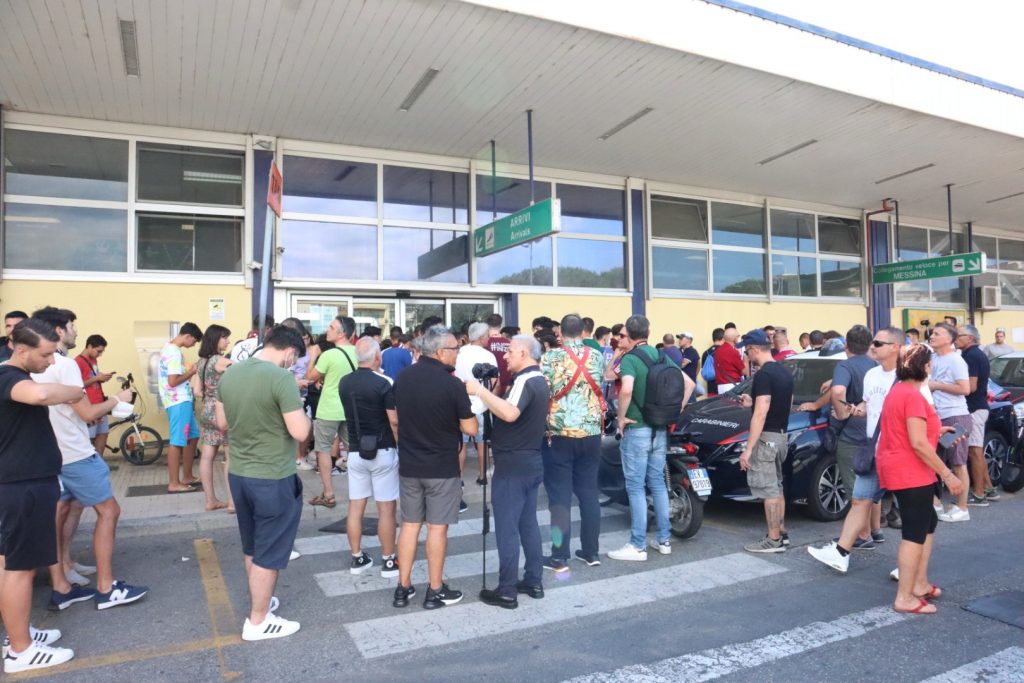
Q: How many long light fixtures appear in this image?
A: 6